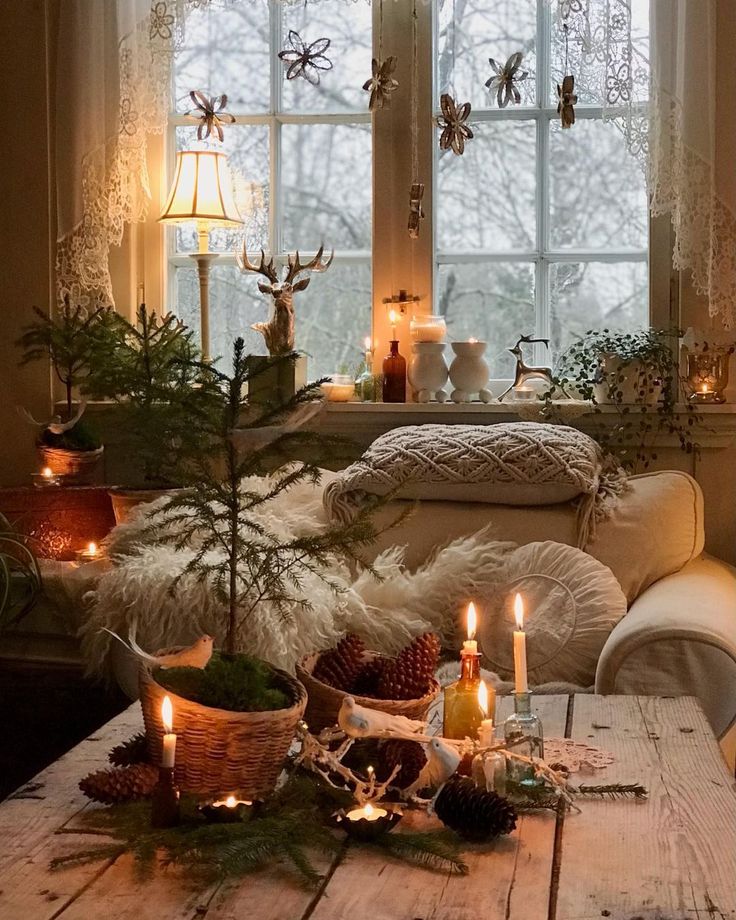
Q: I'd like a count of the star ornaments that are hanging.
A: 7